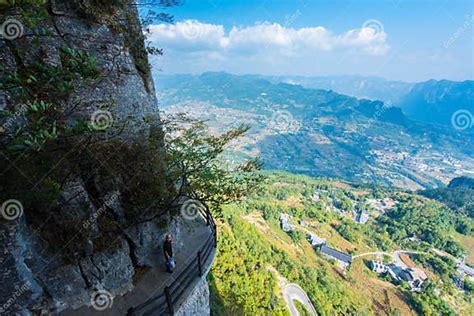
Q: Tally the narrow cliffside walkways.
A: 1